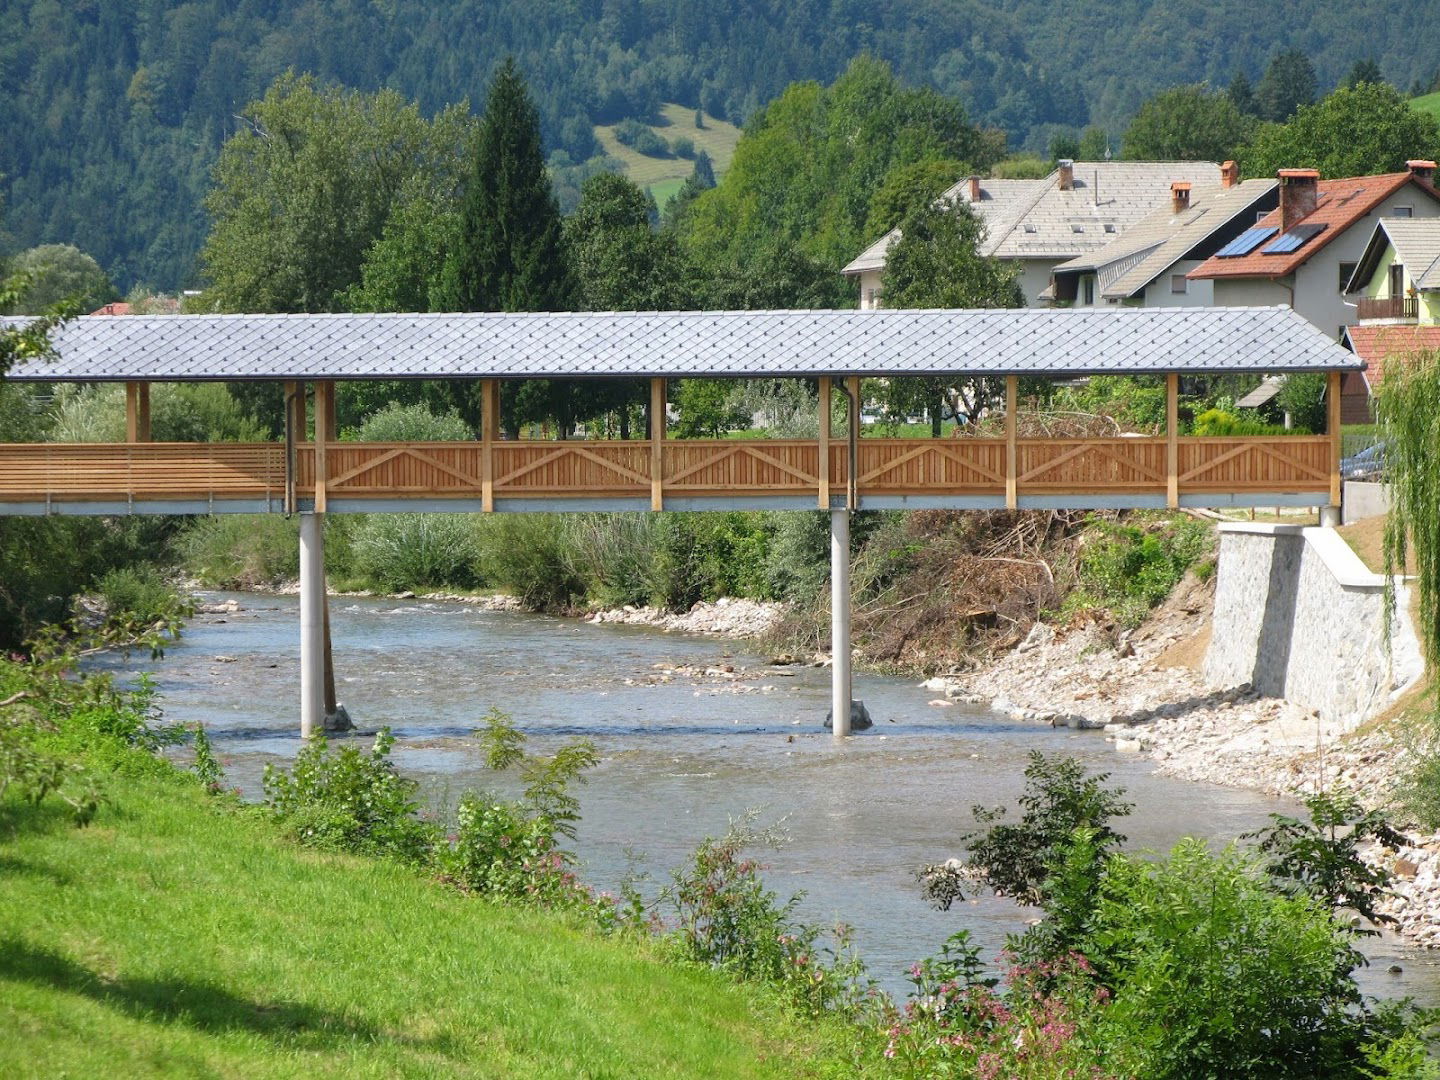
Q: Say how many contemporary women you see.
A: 0